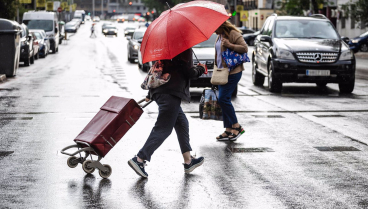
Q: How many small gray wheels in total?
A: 3